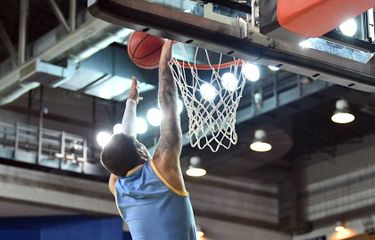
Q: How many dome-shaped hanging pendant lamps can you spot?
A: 3